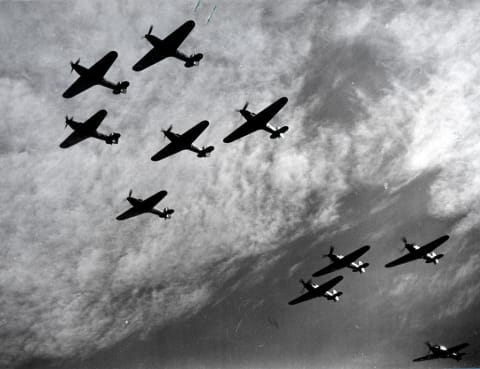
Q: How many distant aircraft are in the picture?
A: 10